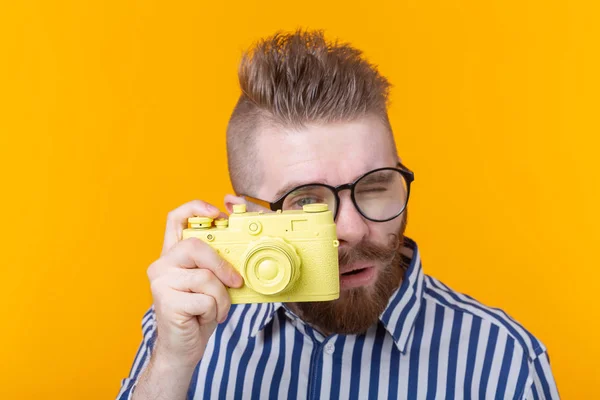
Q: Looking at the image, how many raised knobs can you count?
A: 4